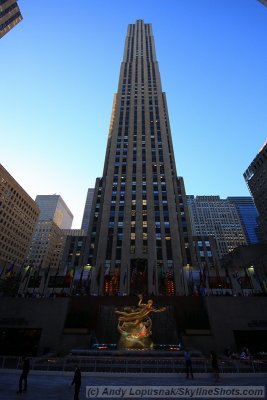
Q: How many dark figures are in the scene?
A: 4